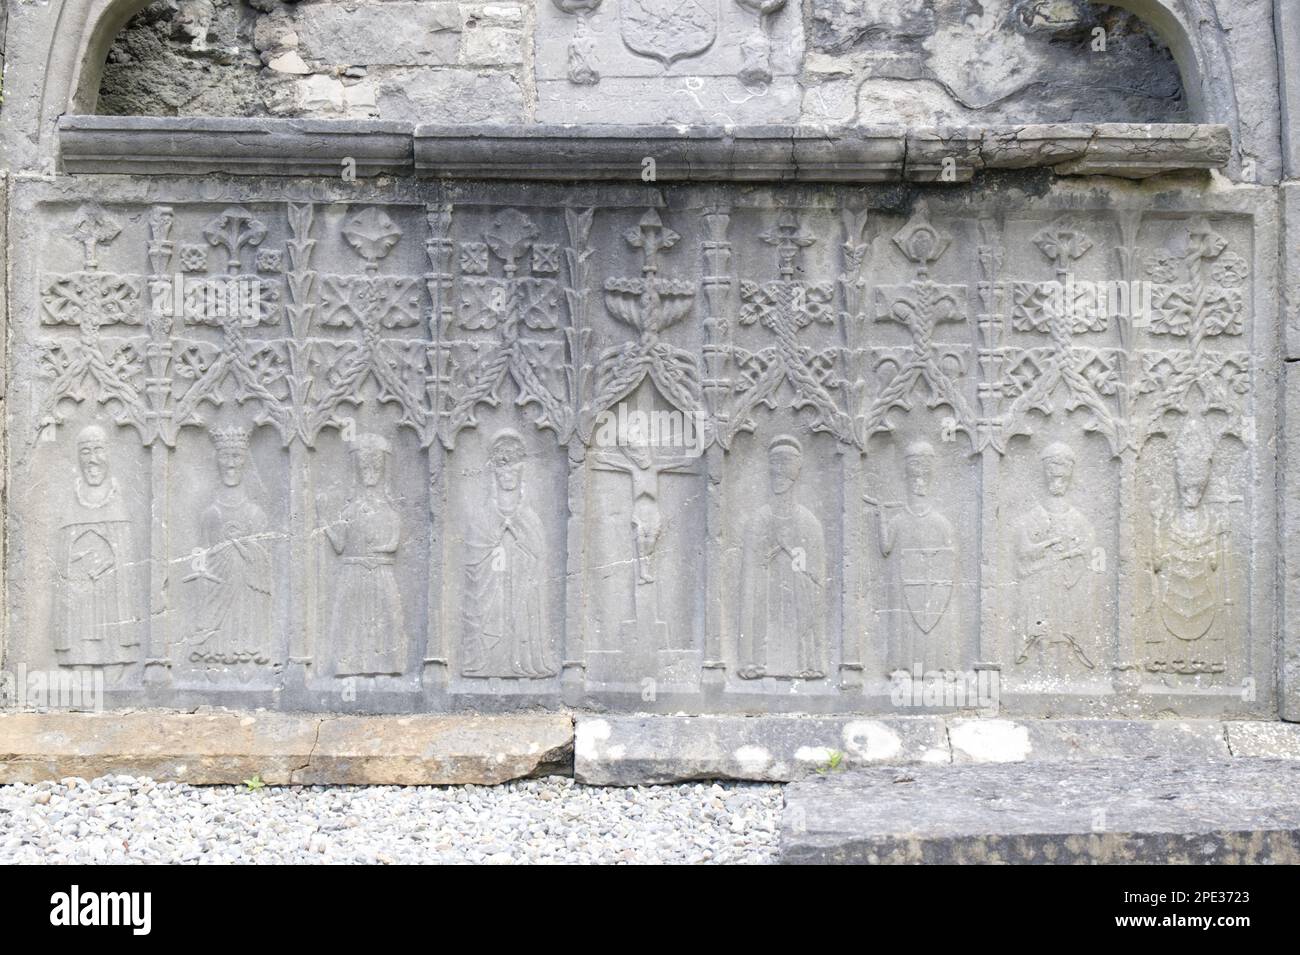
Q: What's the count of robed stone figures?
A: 8